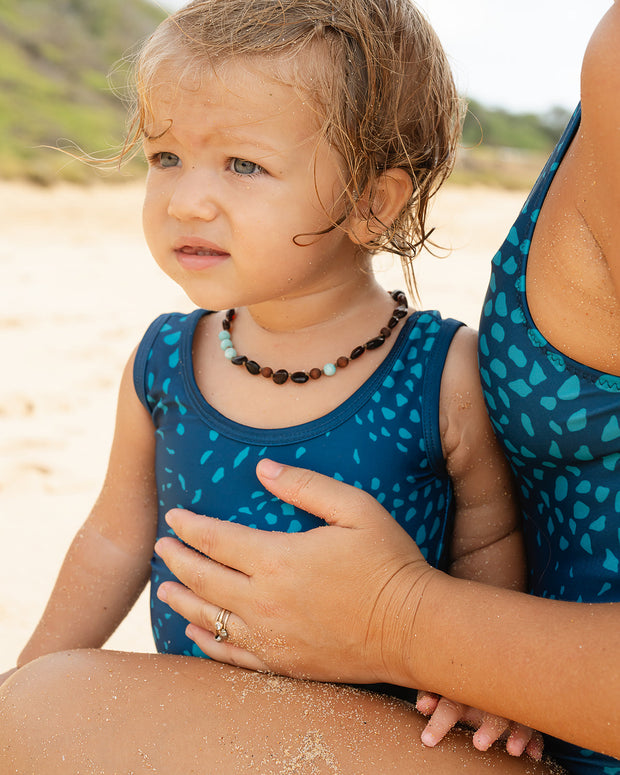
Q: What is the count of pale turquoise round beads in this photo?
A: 4